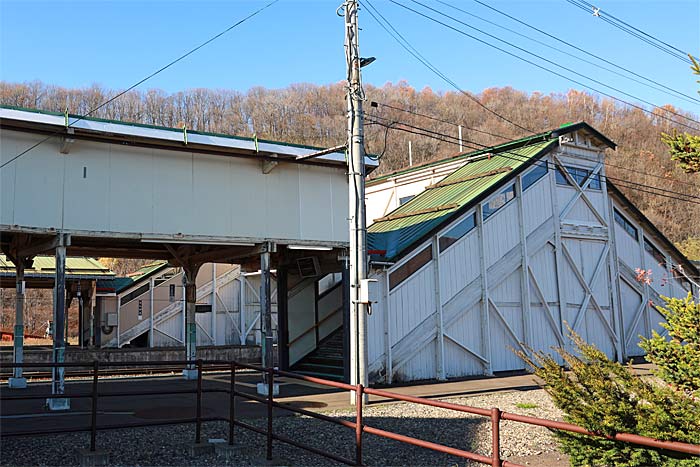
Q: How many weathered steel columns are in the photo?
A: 4